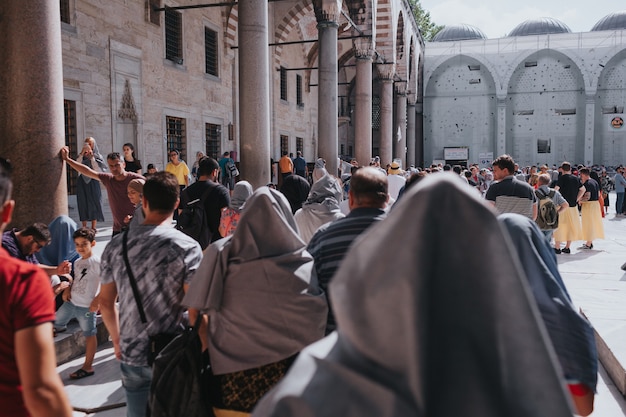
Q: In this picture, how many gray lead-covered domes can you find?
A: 3